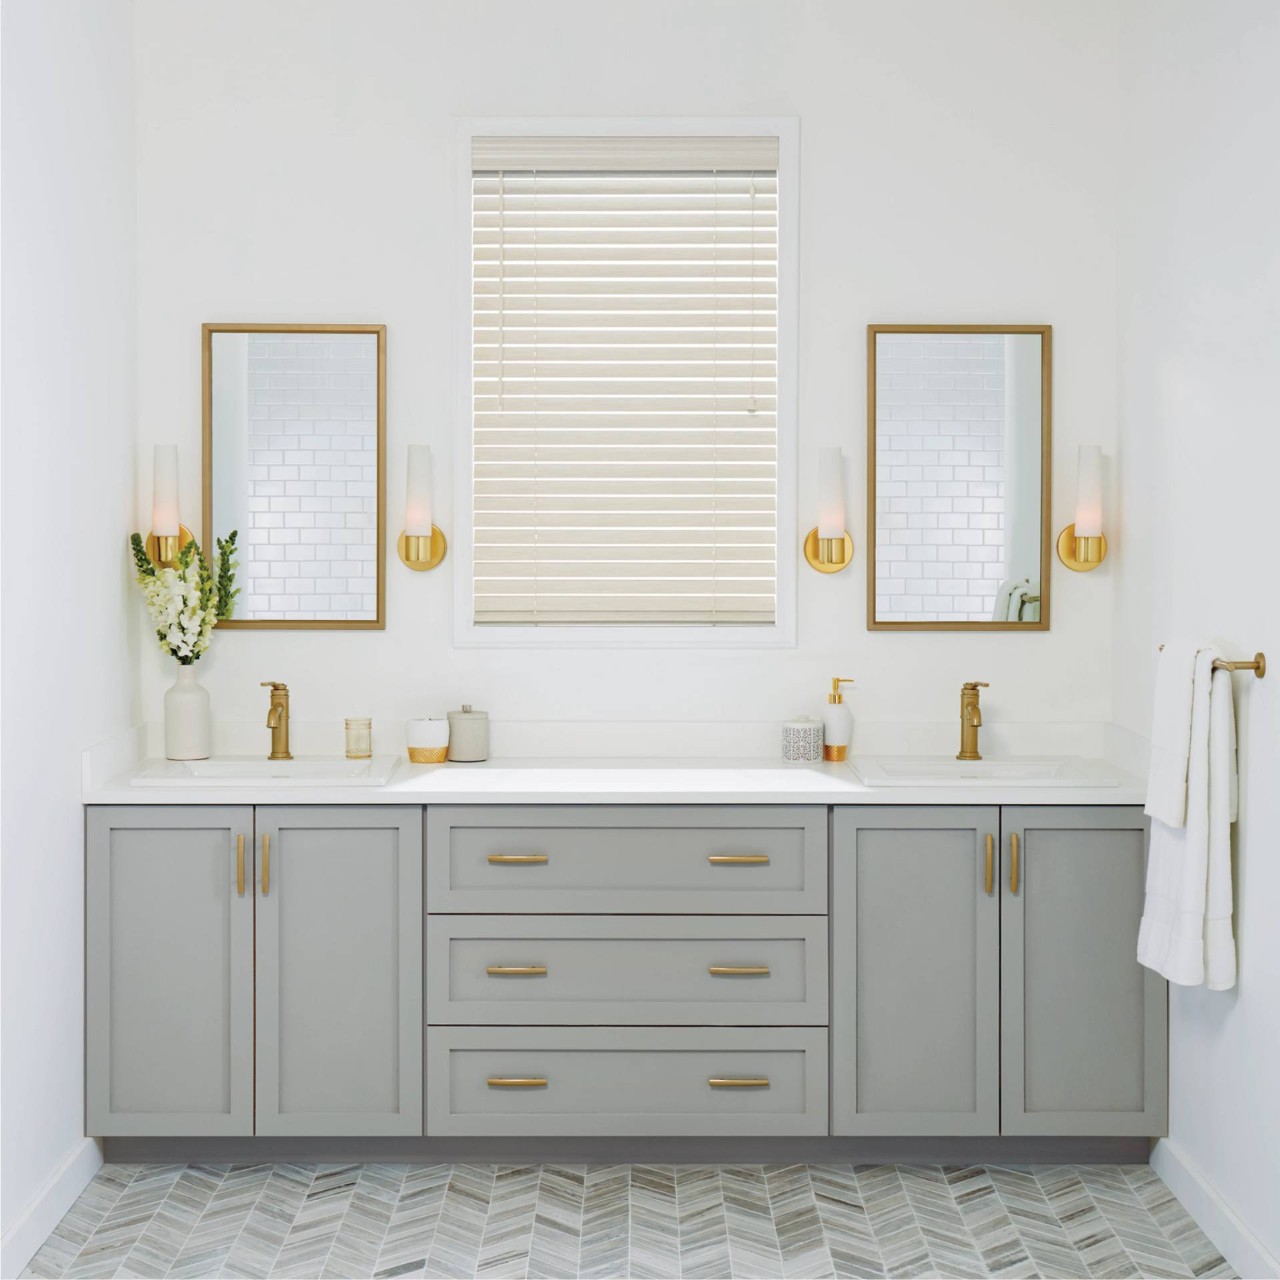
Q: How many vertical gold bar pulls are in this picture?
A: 4